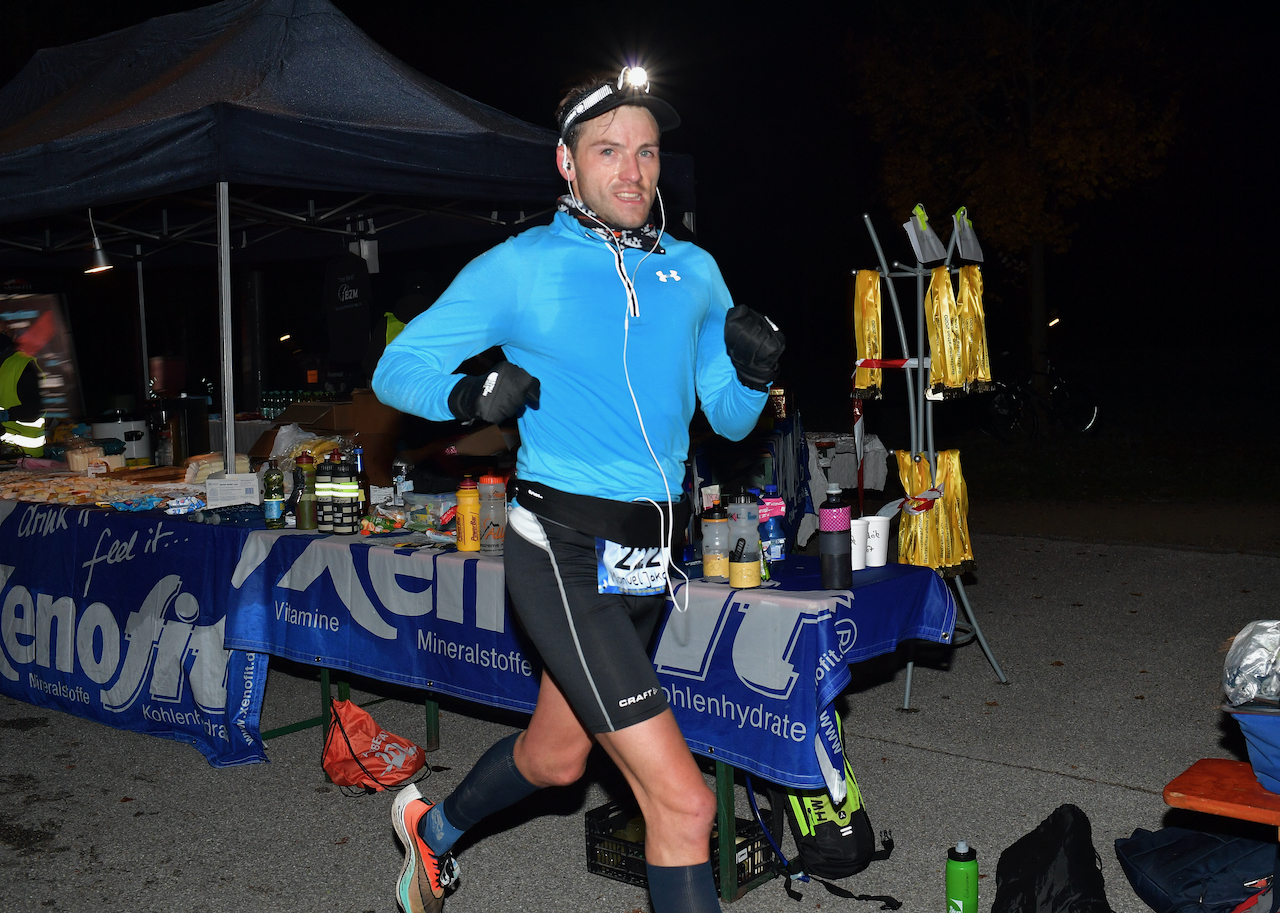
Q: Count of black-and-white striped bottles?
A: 2